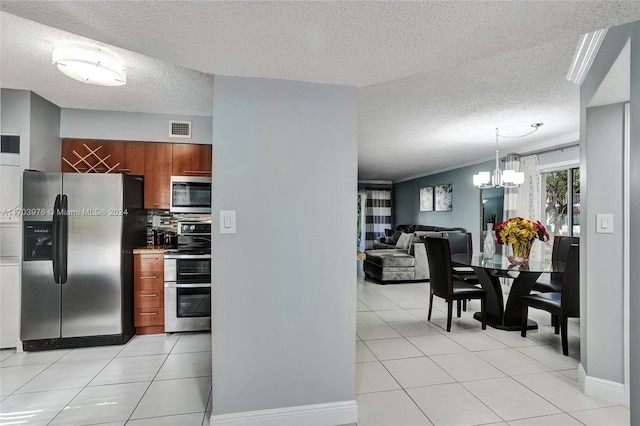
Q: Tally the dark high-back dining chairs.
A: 4